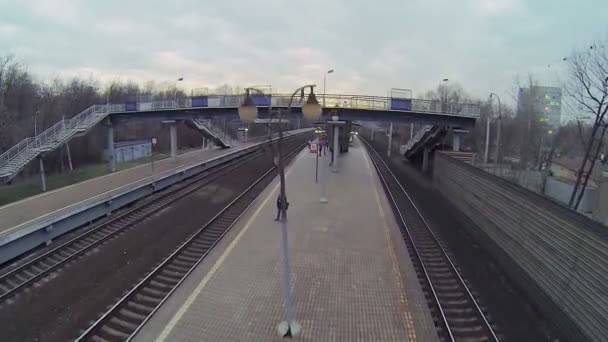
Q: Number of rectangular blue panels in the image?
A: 4